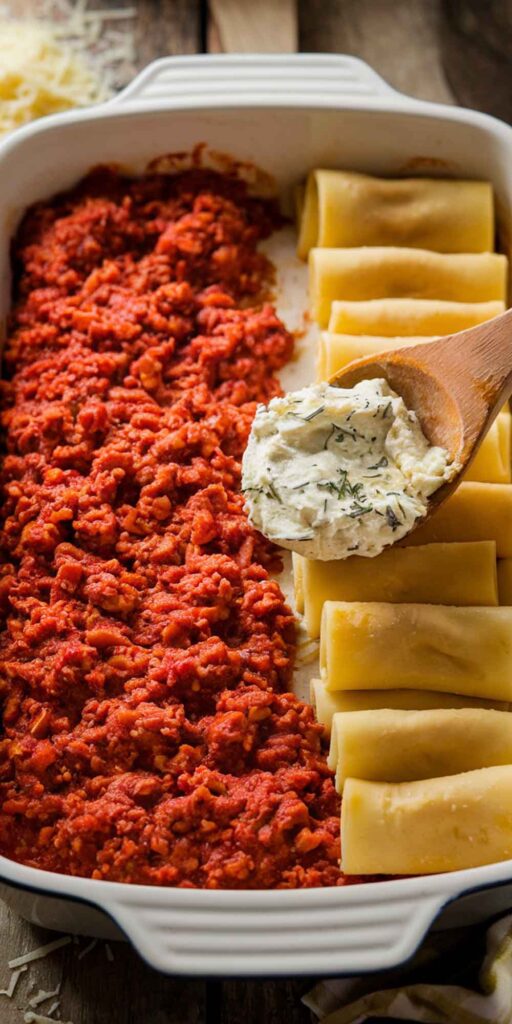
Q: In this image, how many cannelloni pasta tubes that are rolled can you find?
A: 11